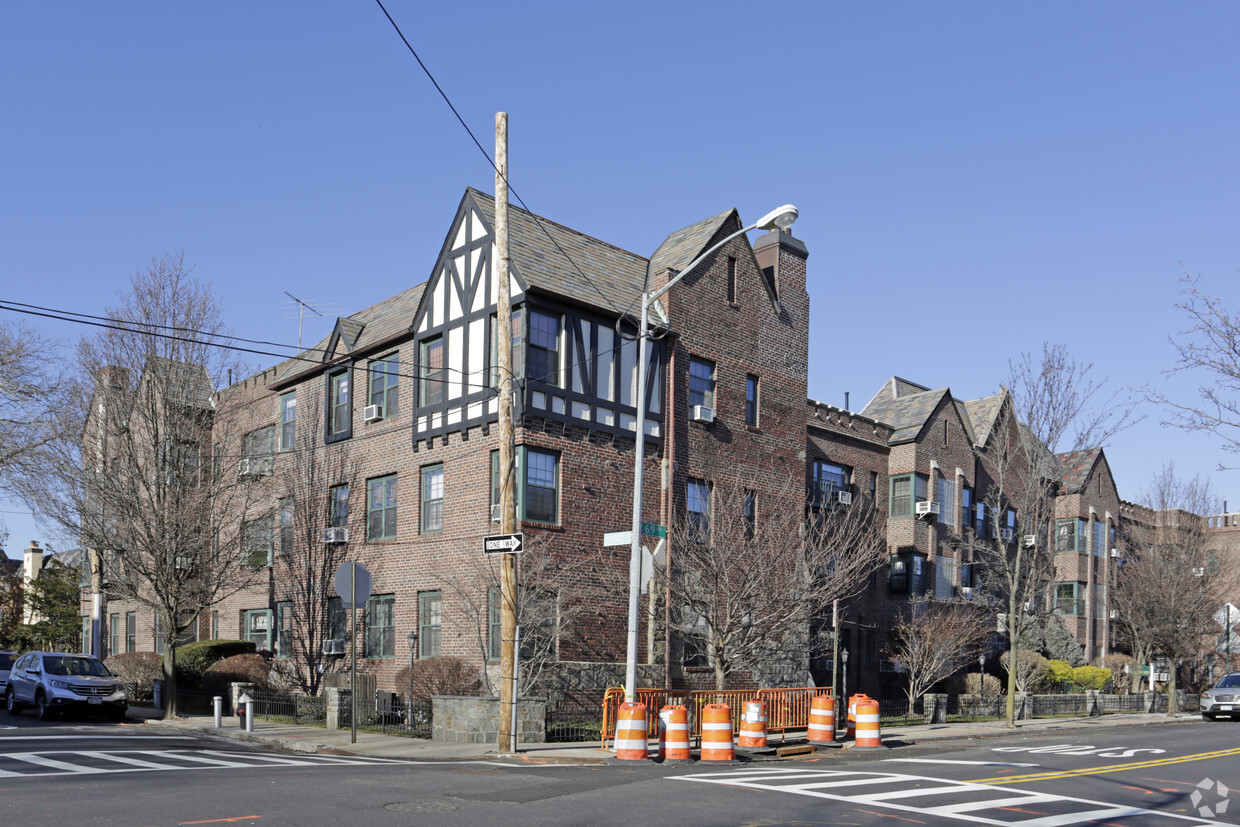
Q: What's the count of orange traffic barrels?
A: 7